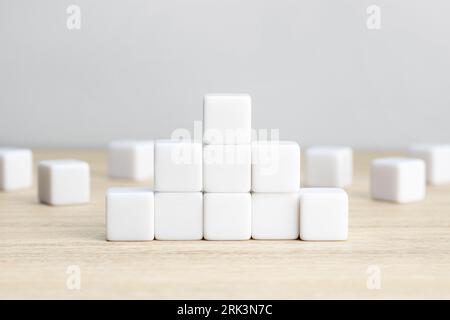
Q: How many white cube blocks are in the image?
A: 15